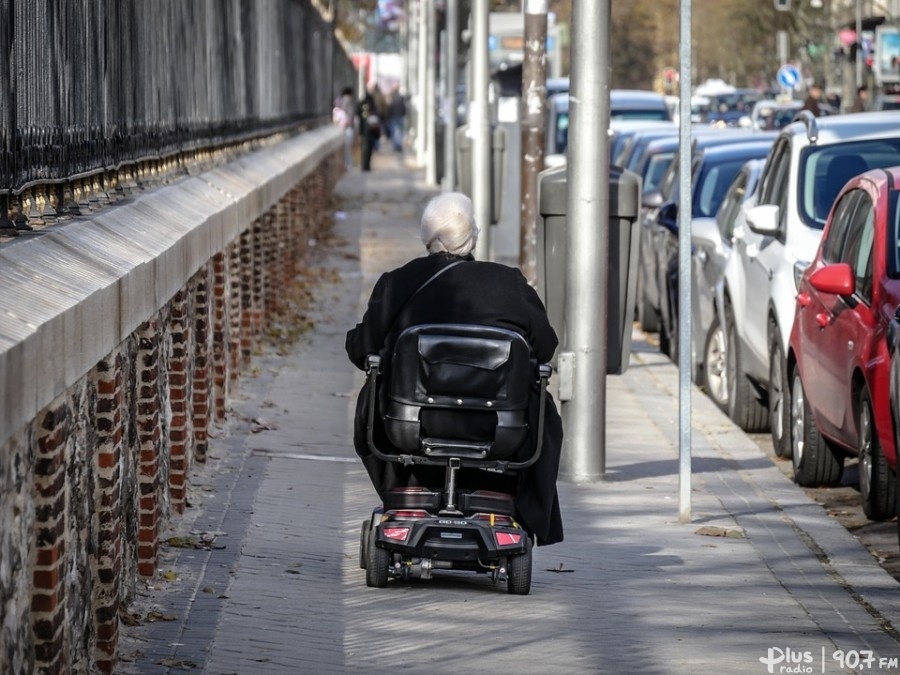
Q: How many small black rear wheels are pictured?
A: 2